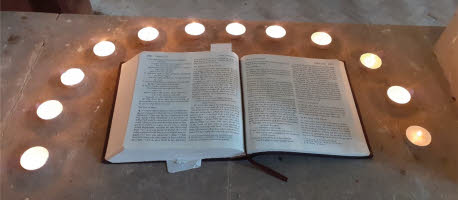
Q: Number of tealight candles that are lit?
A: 12